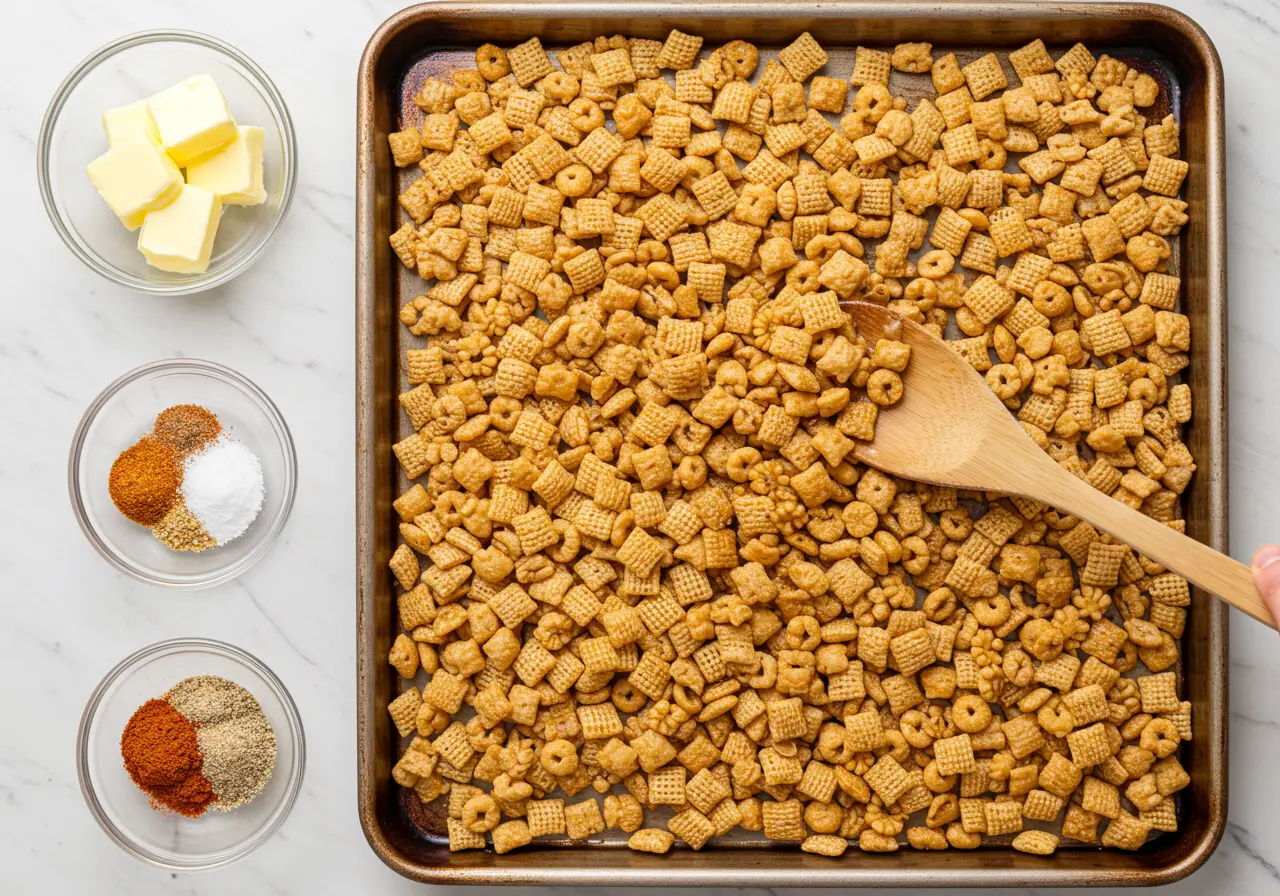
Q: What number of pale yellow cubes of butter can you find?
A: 5